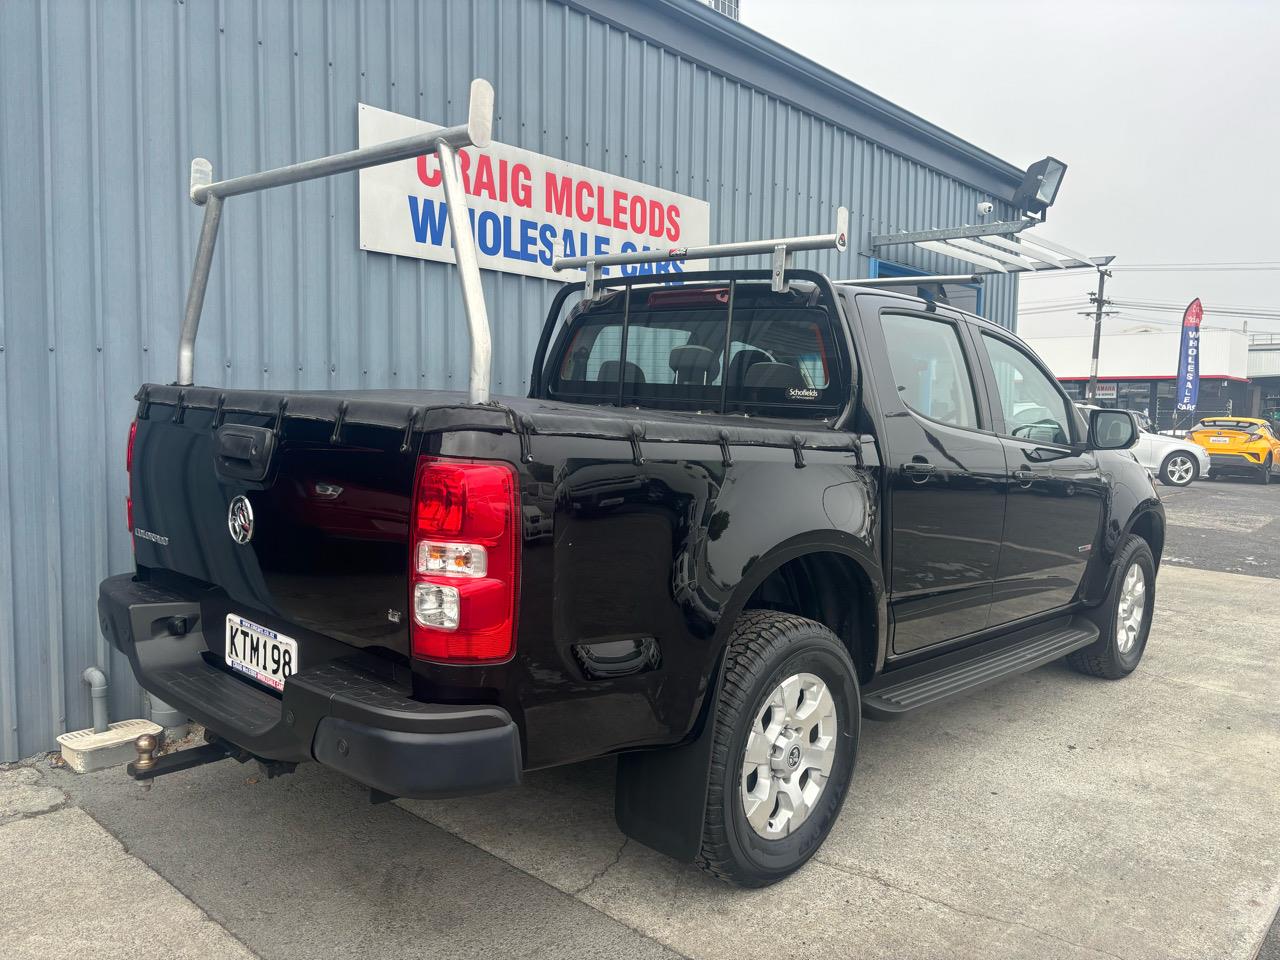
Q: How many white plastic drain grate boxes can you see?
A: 1